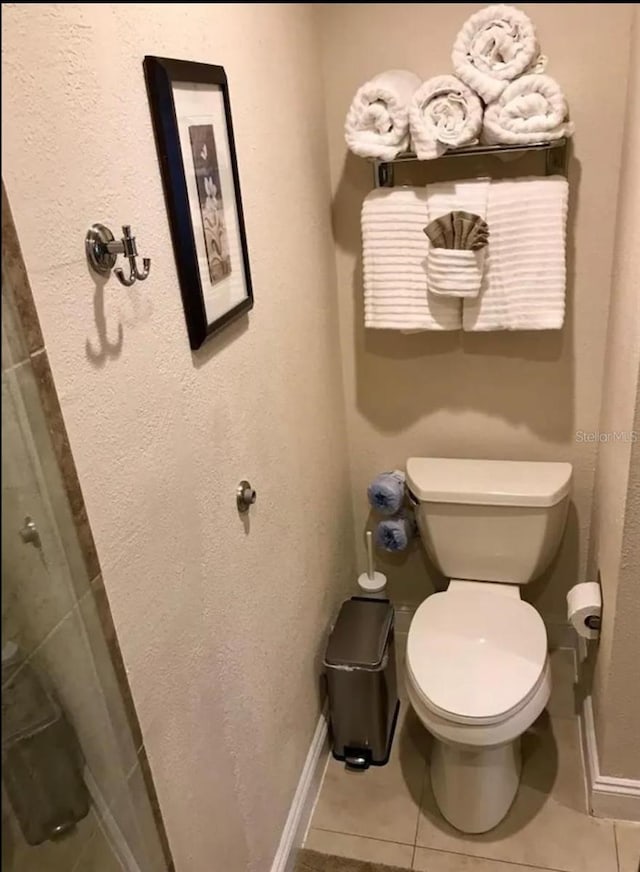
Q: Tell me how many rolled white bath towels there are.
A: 4